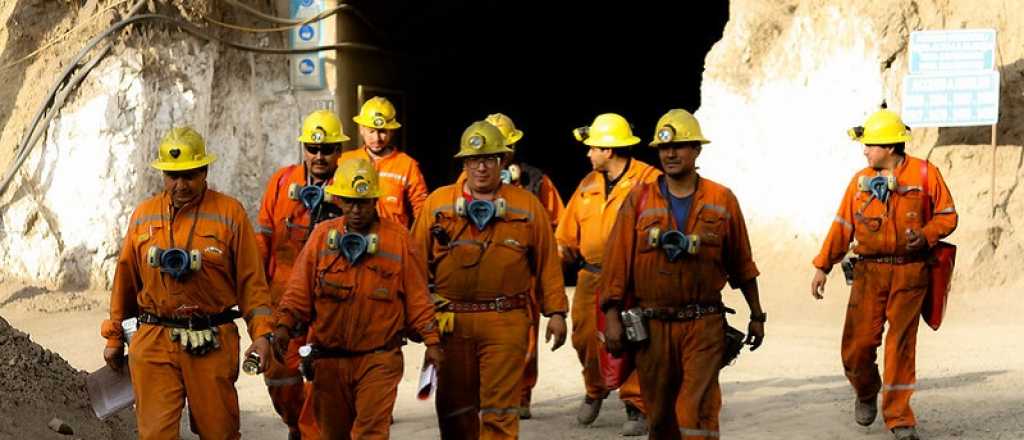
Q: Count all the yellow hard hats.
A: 9